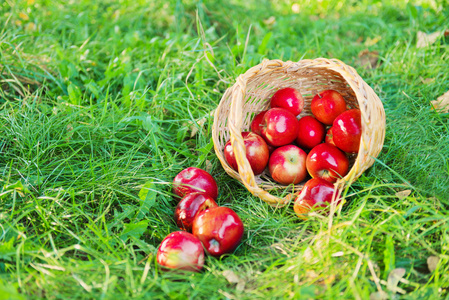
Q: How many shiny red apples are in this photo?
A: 15